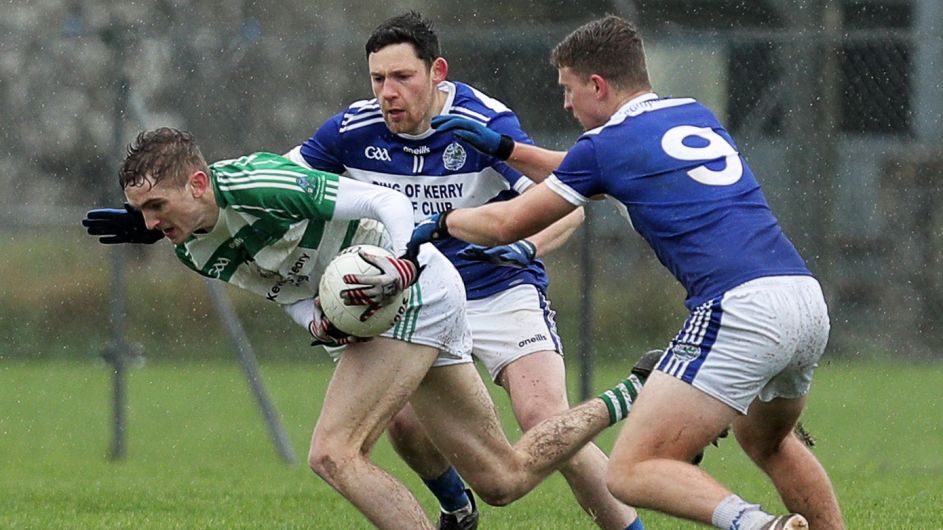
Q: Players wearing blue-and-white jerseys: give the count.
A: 2